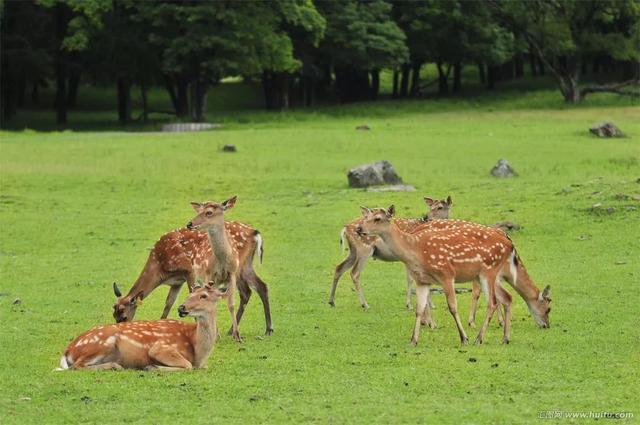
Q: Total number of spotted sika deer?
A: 6